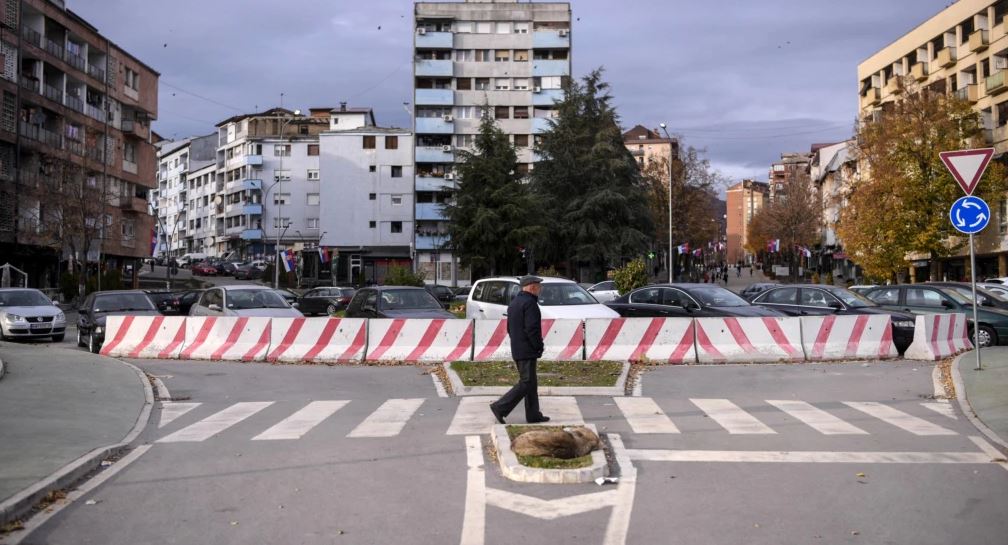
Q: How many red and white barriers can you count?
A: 9